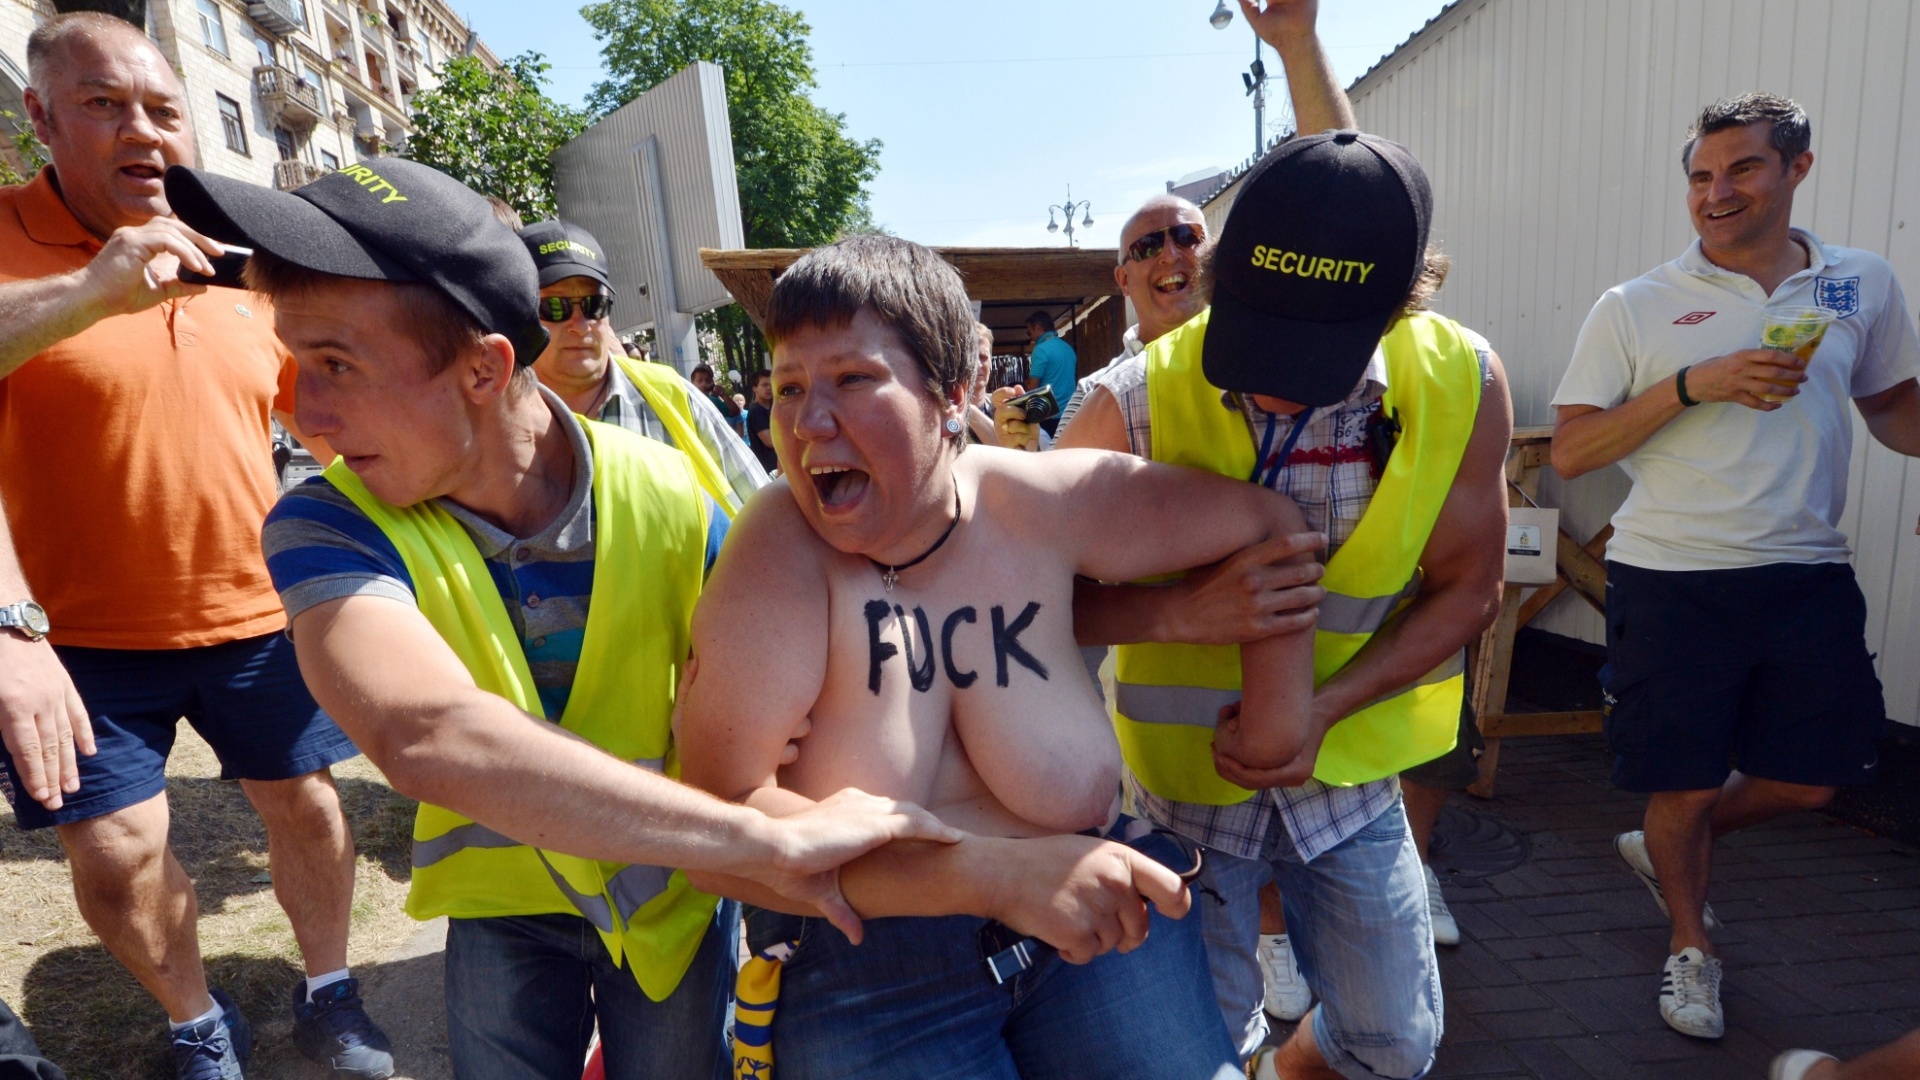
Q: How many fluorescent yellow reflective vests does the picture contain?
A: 3